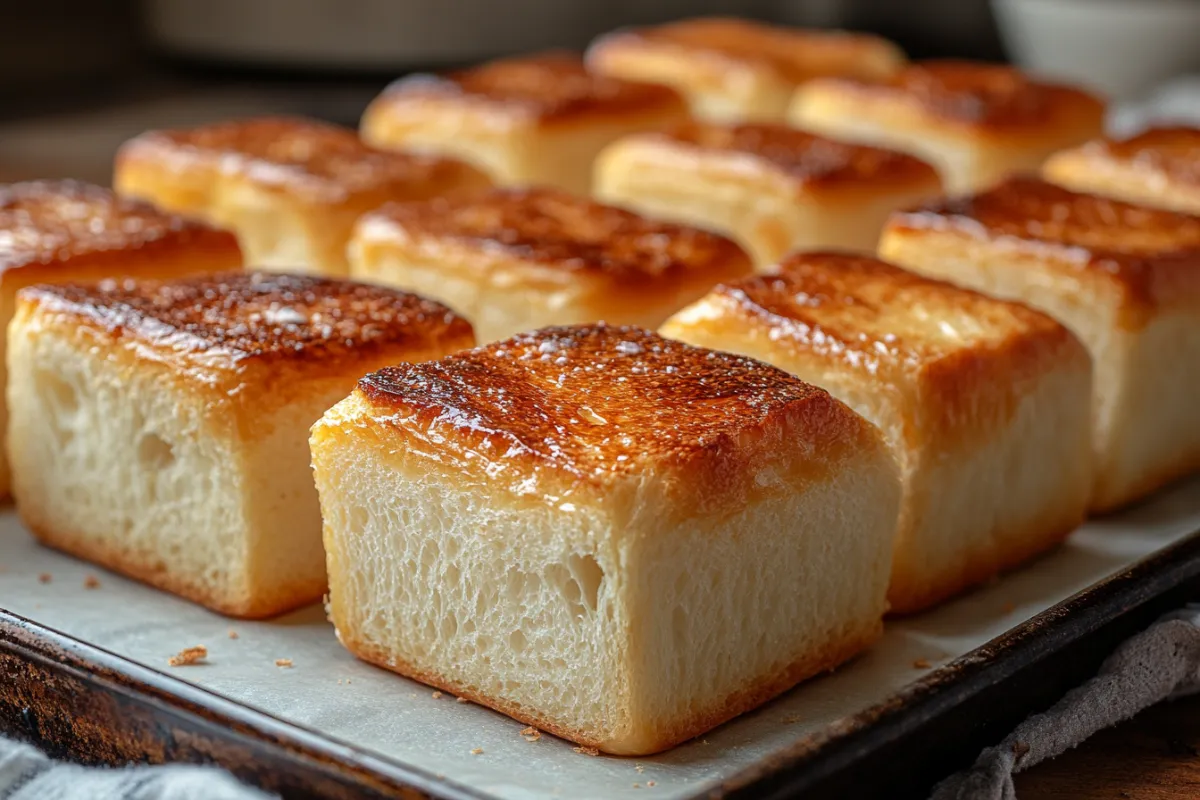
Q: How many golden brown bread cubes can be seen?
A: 12